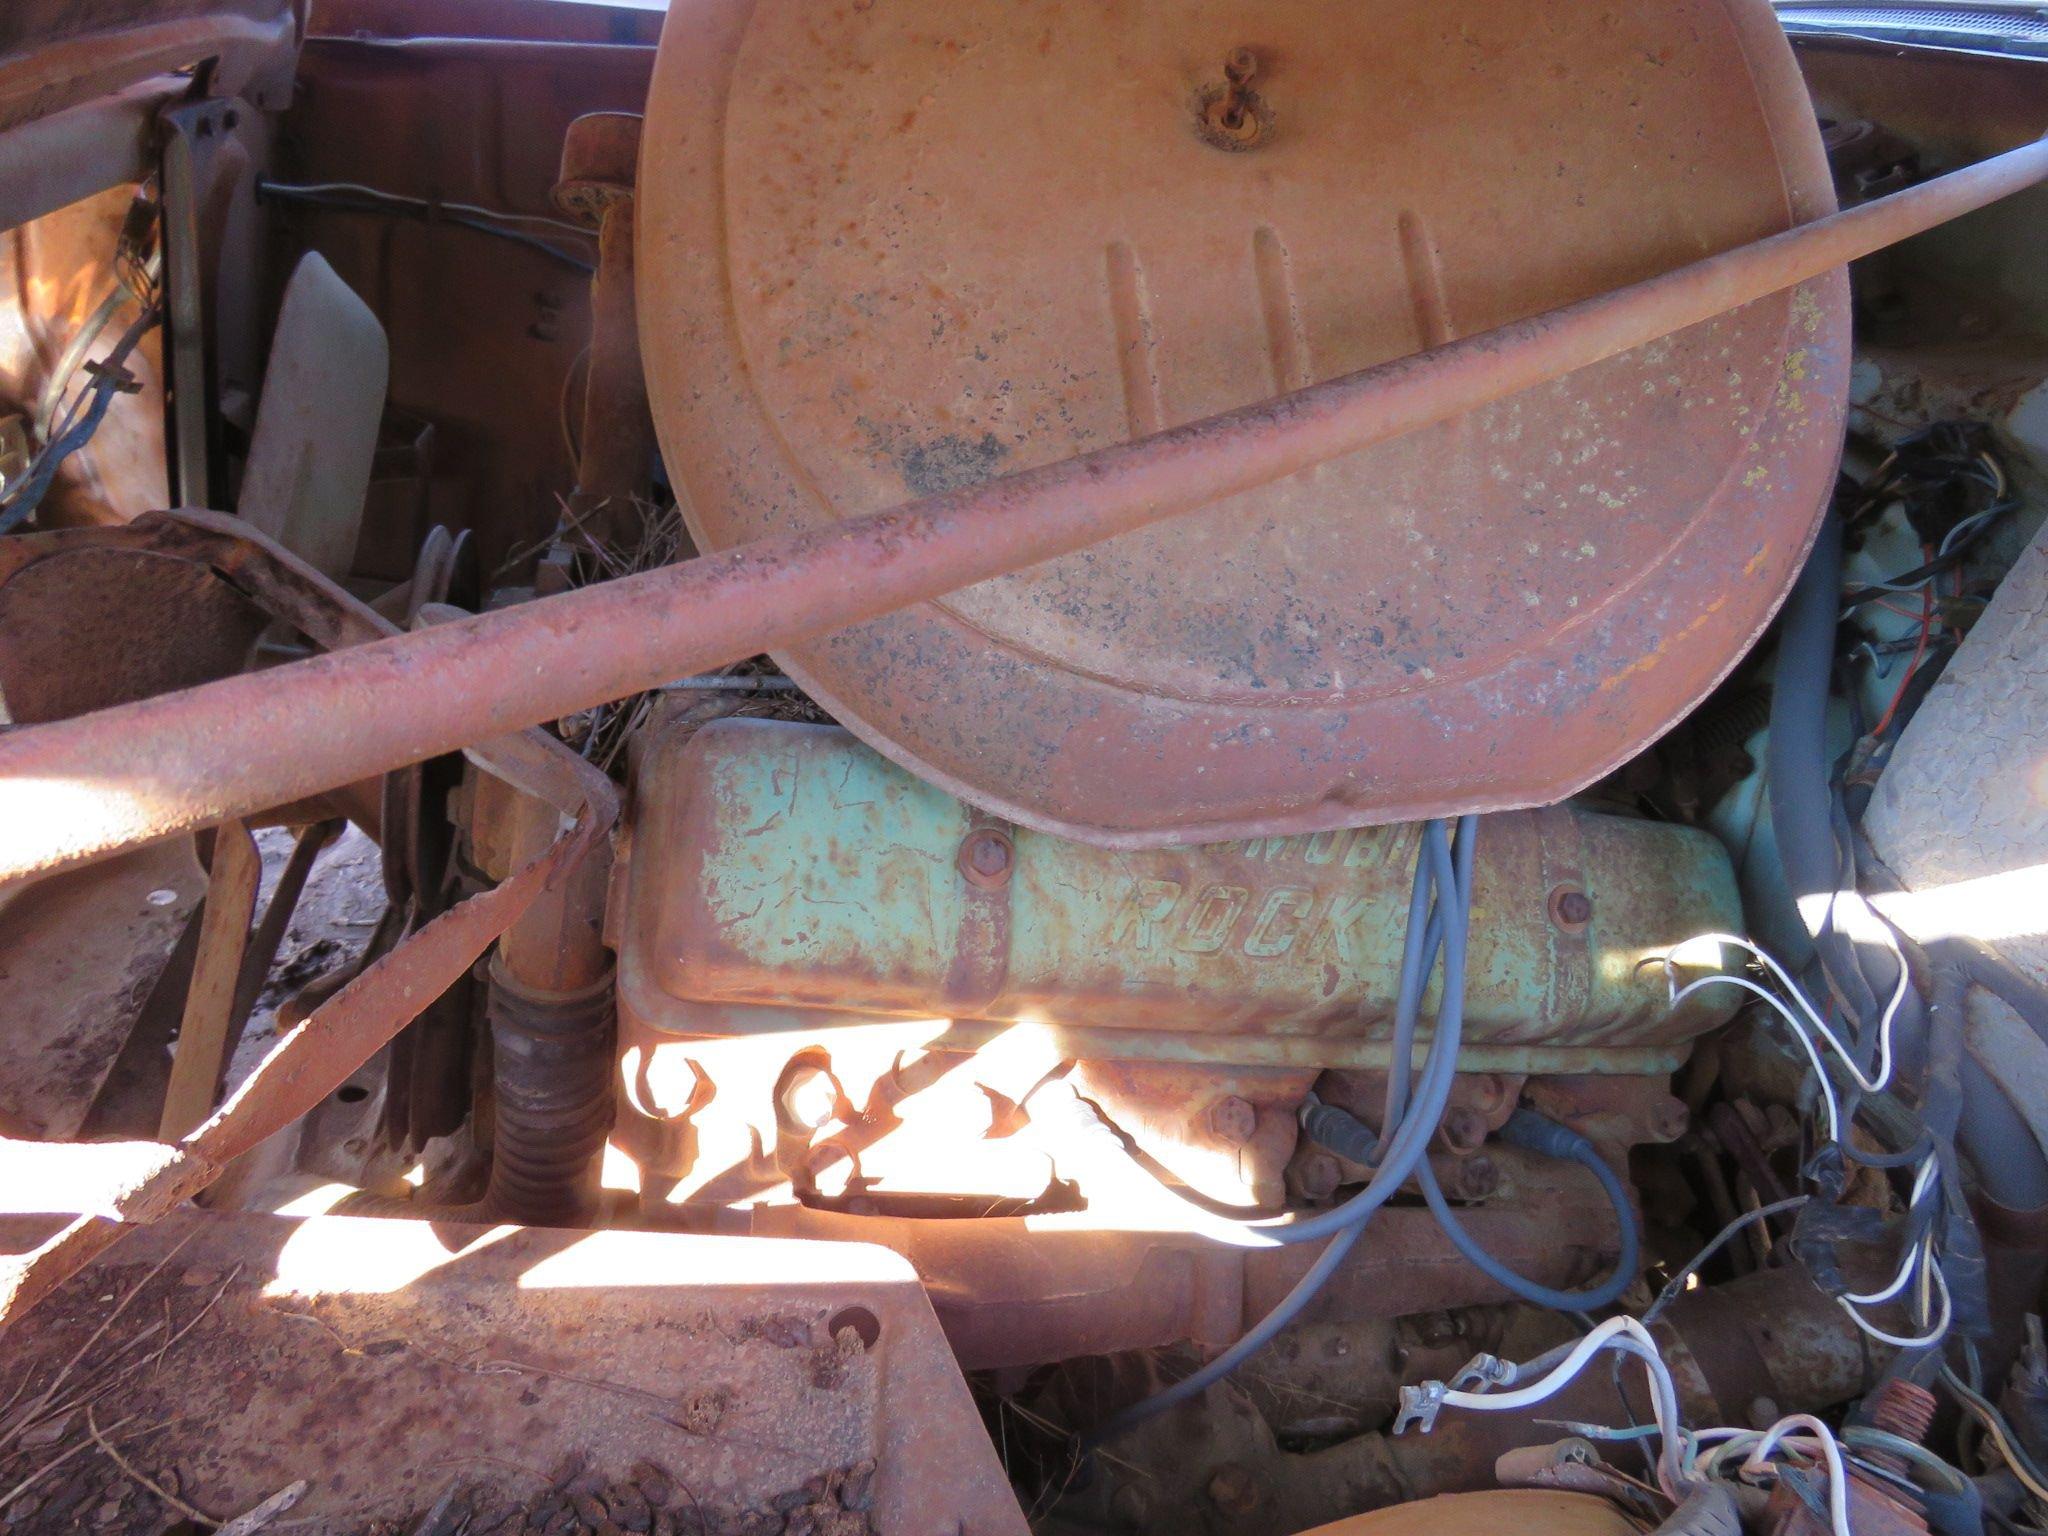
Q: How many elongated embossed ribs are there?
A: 3